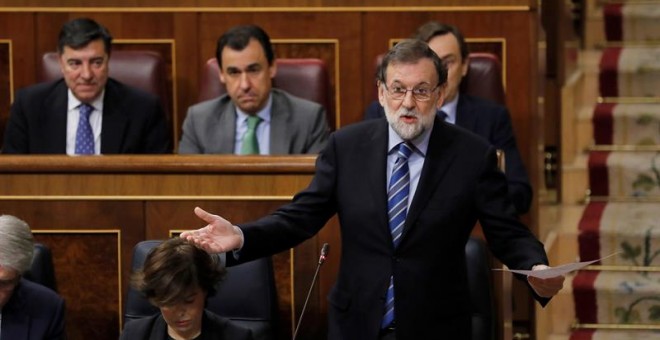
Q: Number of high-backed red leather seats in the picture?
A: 3